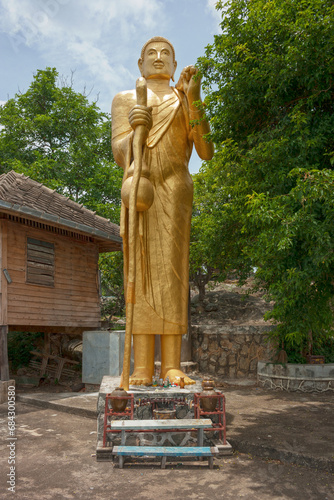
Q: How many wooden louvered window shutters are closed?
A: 1